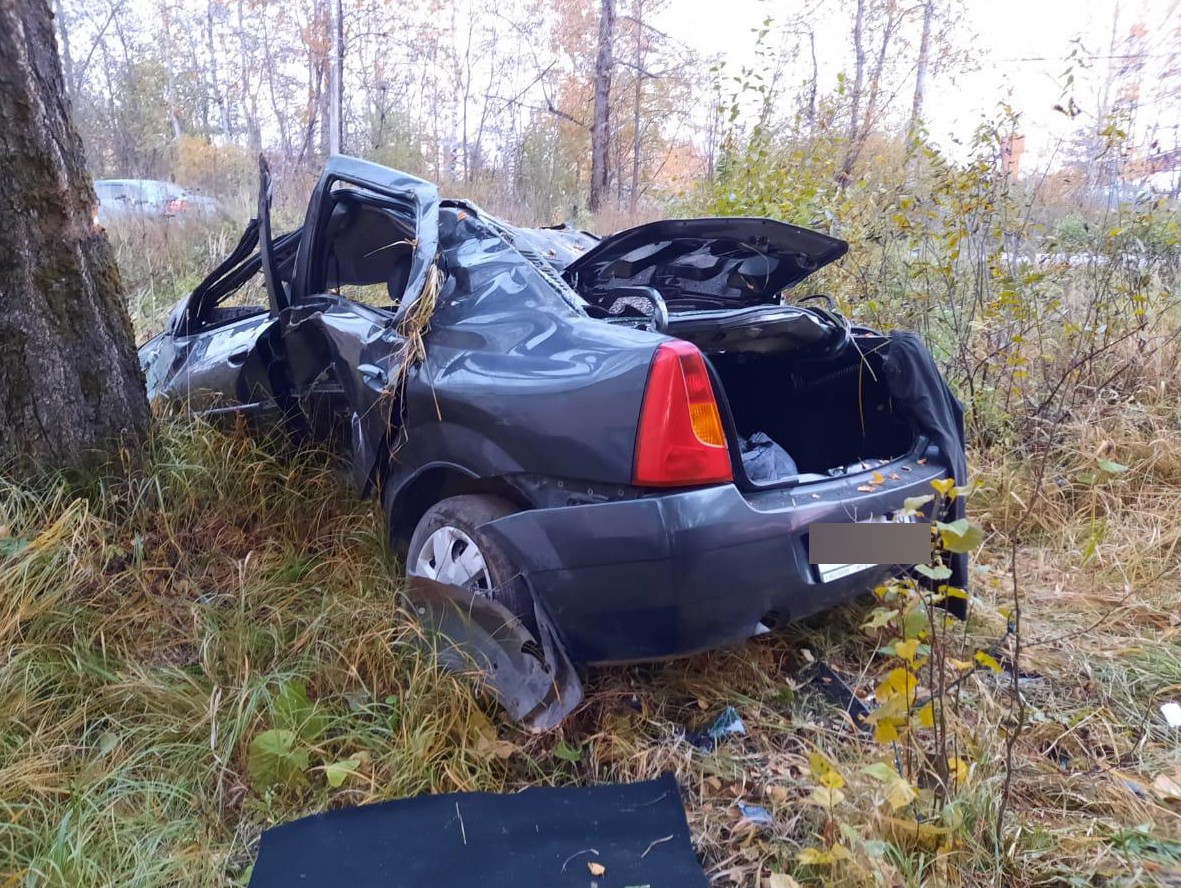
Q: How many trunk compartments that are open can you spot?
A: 1